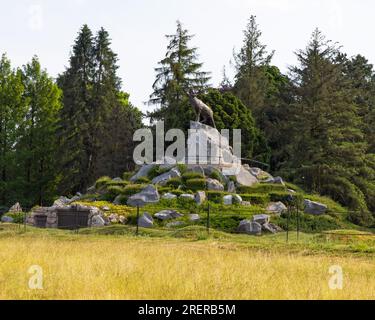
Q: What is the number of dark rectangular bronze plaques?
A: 2